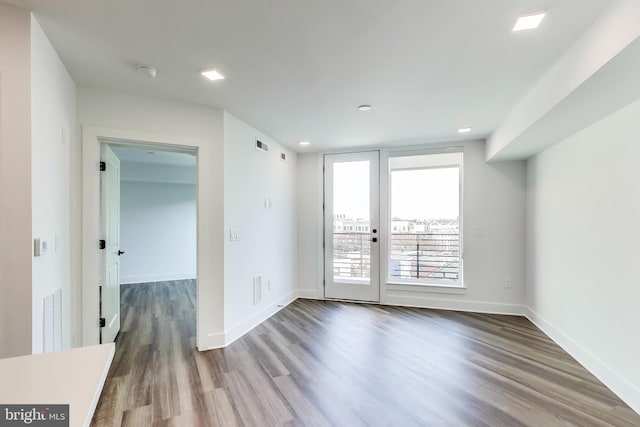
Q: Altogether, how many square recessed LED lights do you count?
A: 4